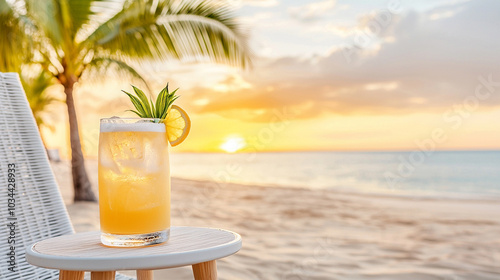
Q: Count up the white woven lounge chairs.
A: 1